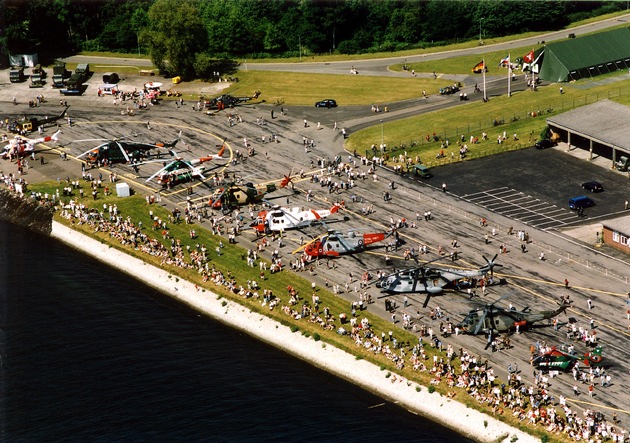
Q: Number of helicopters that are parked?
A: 11